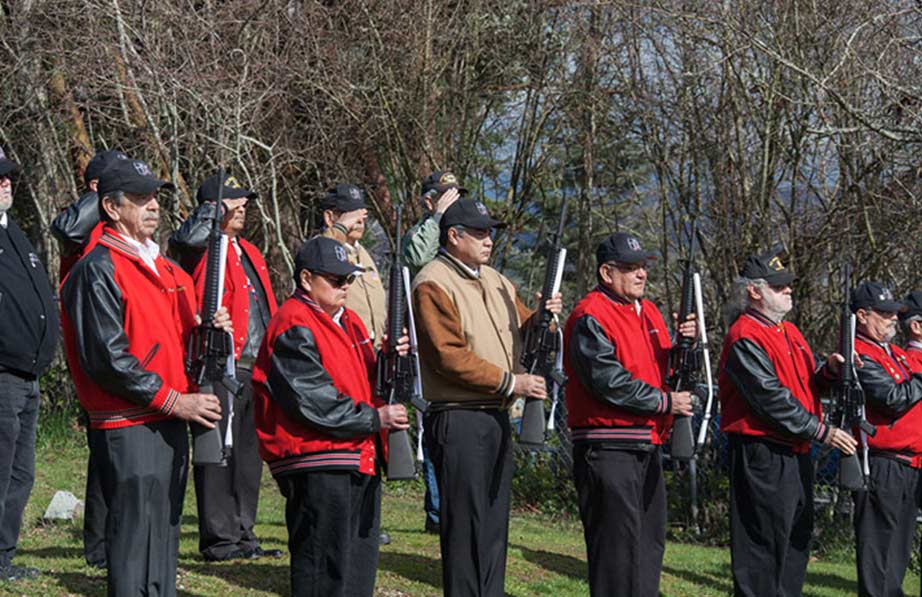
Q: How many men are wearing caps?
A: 12